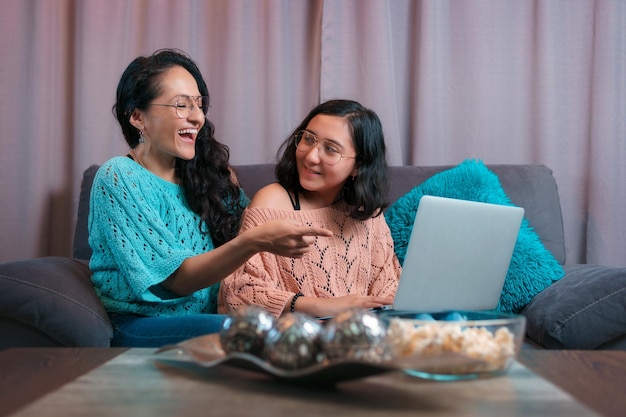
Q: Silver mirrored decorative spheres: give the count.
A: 3